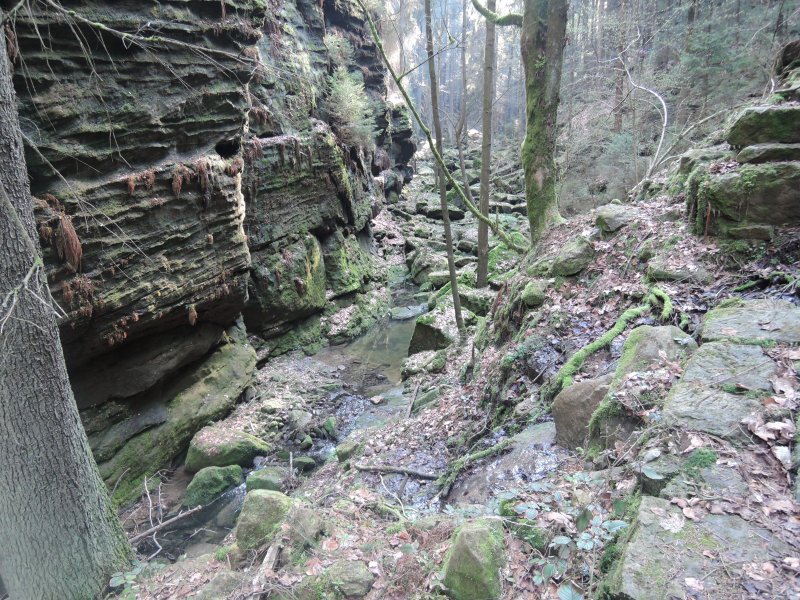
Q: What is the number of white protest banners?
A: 0